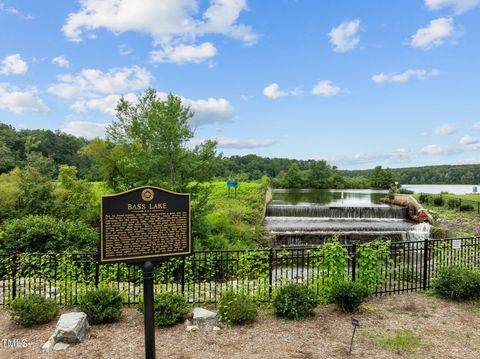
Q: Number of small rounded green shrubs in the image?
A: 7